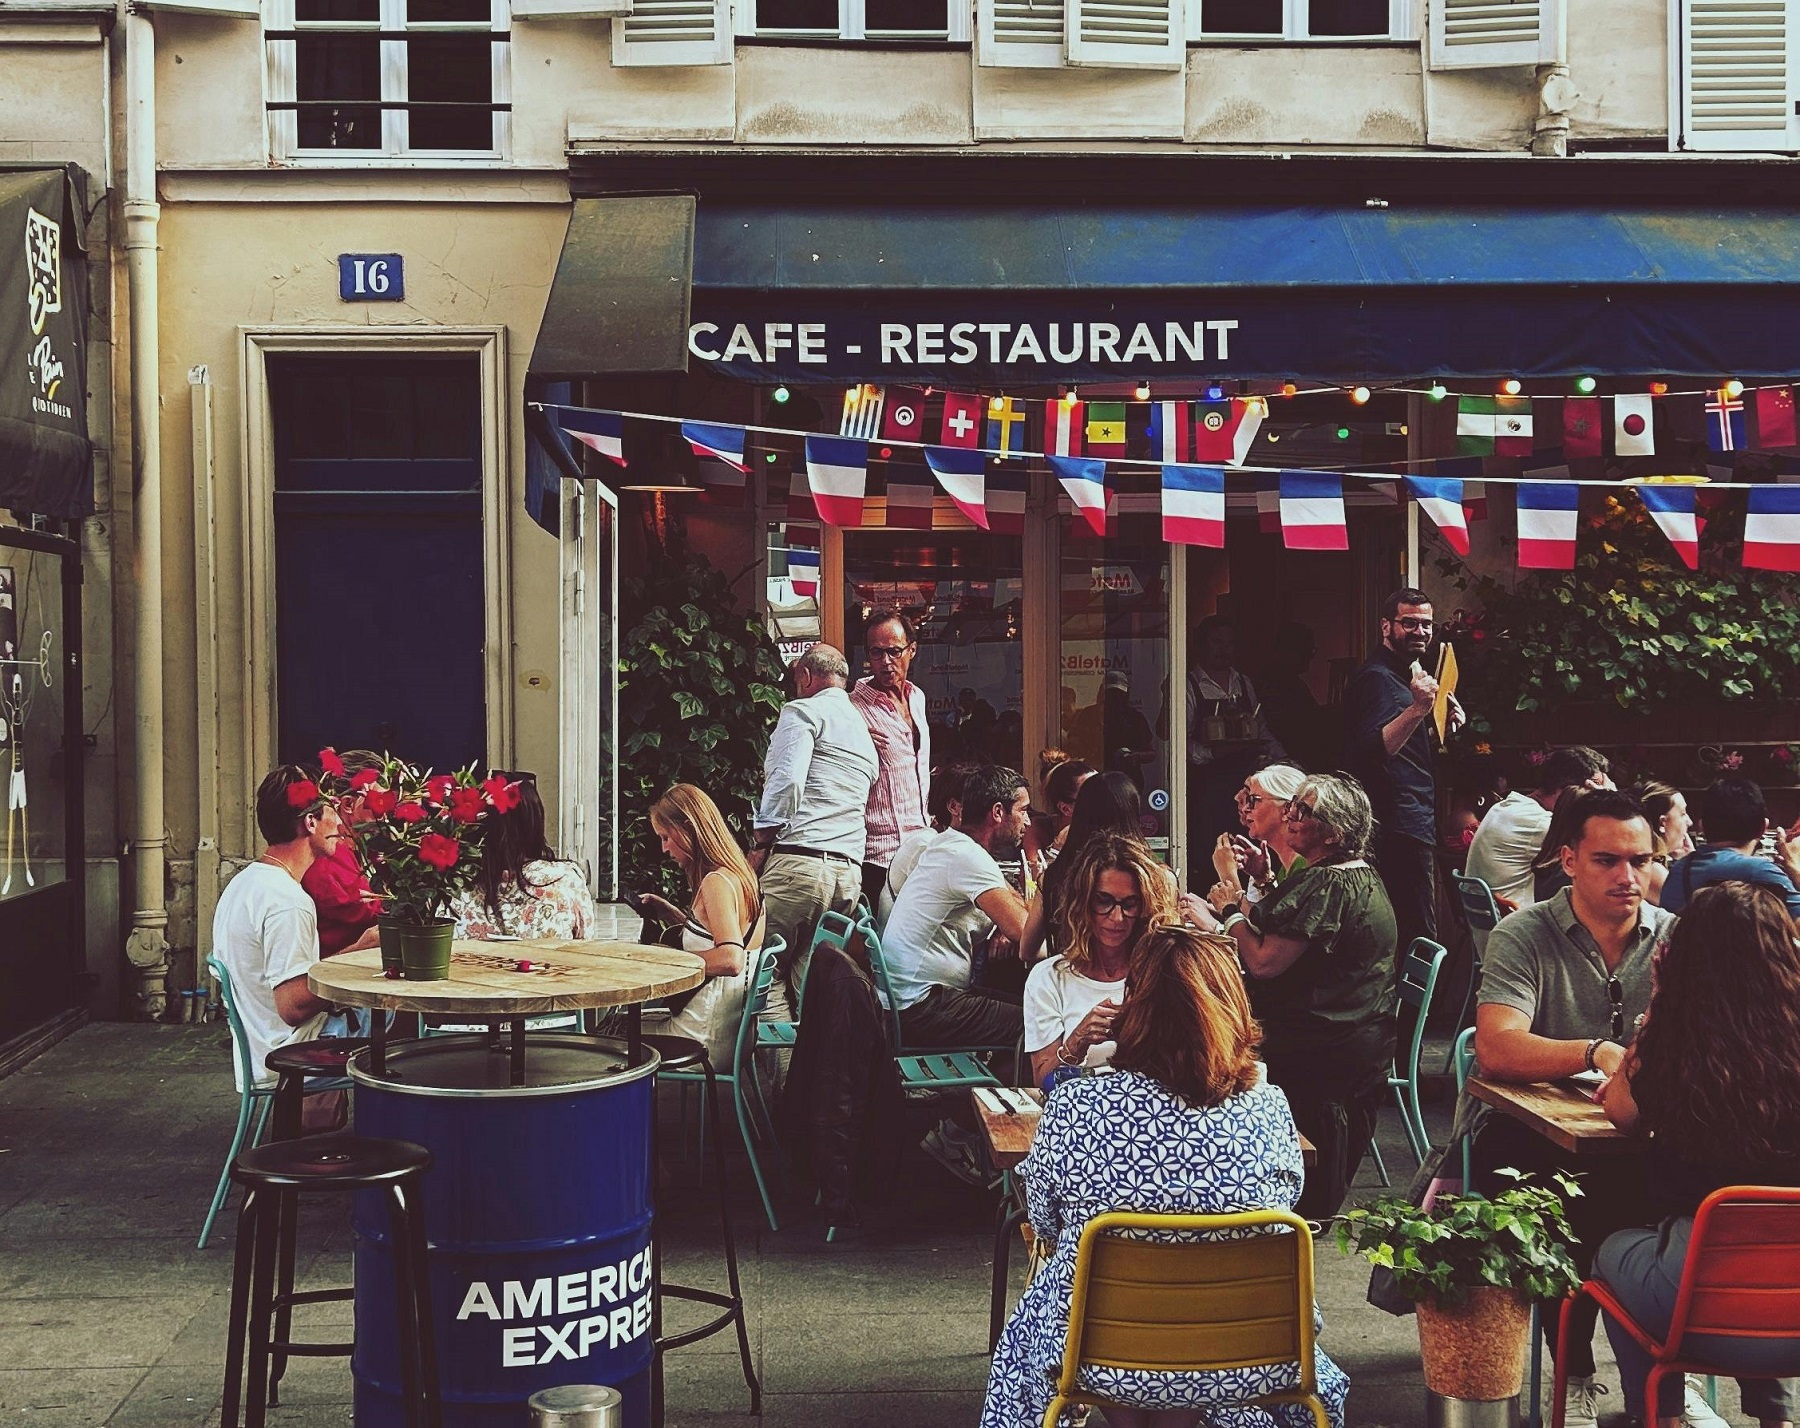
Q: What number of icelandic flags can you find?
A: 1